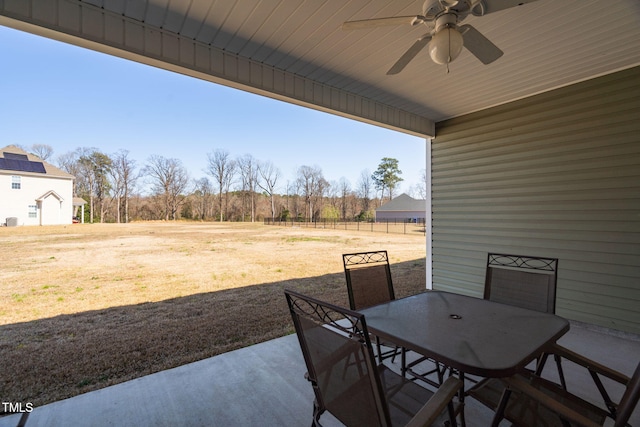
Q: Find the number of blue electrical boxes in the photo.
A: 0